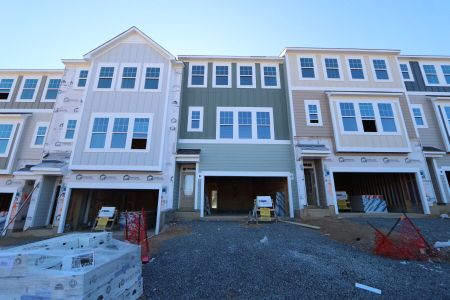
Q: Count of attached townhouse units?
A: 5